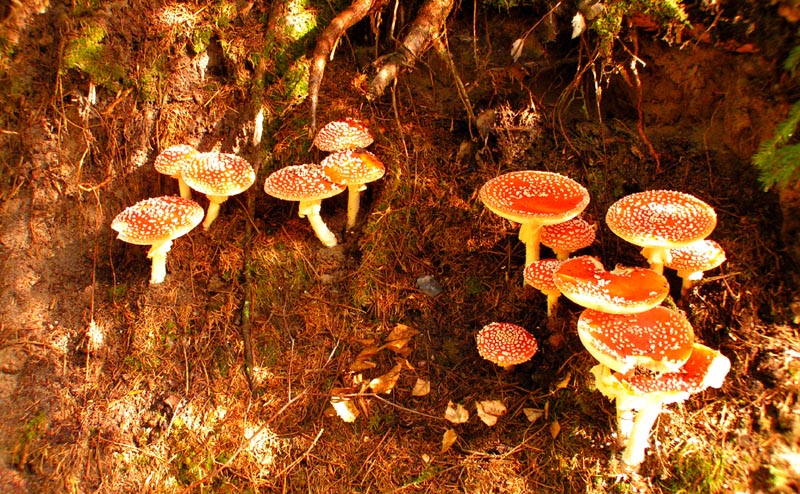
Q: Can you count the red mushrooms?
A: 15